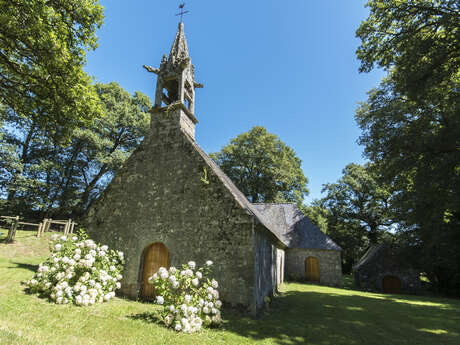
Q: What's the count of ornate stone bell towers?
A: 1